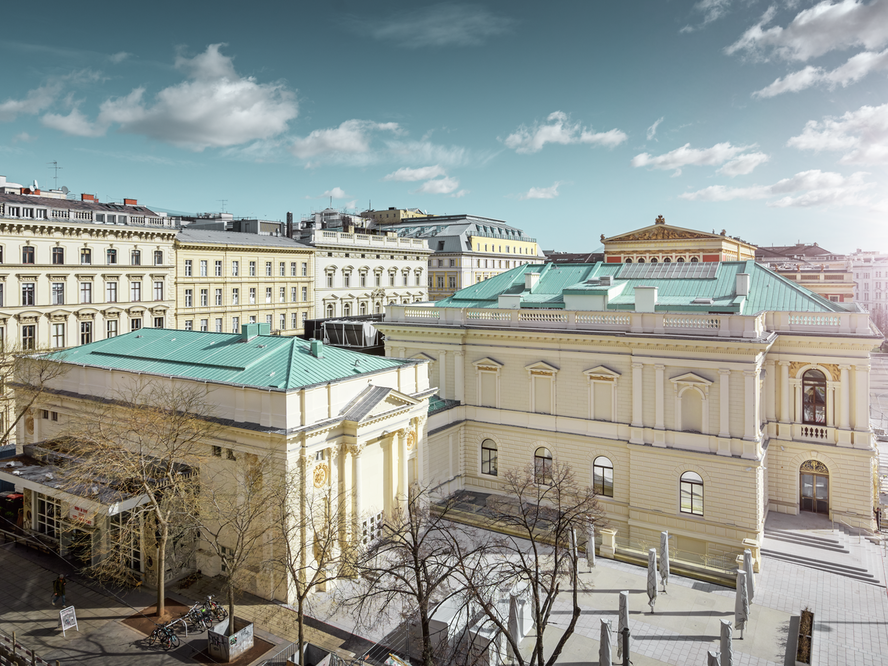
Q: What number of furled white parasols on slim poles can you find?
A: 12